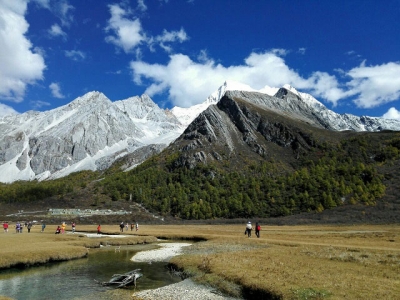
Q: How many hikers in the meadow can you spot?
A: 15